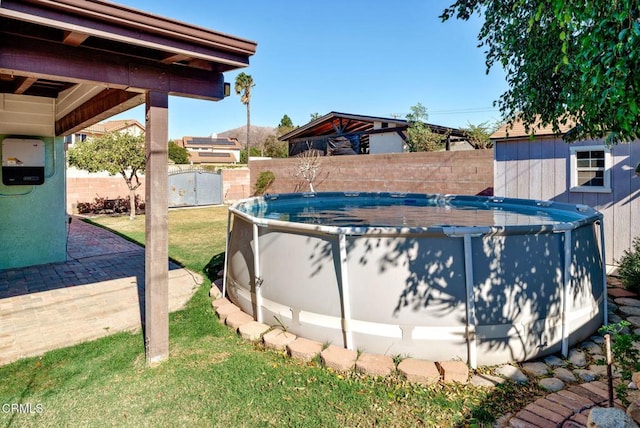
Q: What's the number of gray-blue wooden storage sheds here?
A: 1